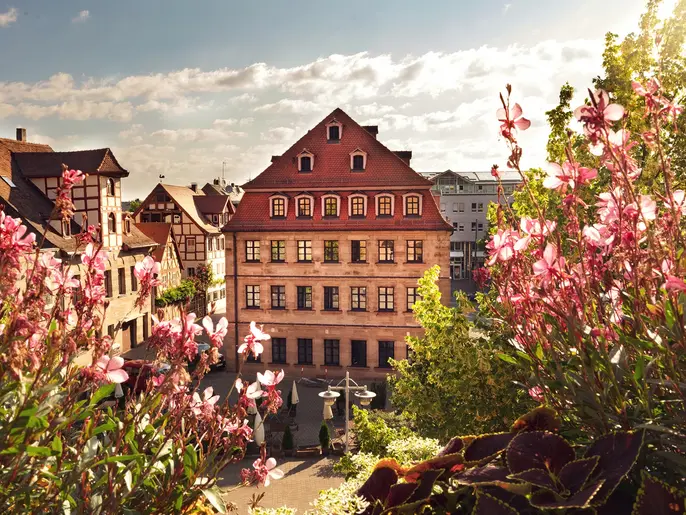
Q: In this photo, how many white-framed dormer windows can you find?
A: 9